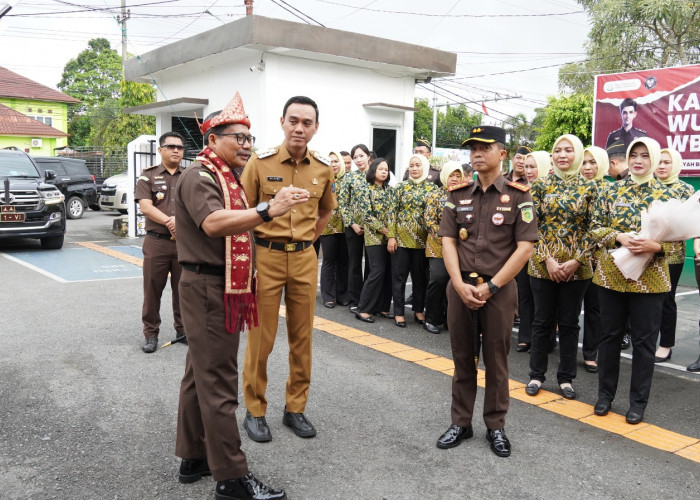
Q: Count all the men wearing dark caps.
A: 4